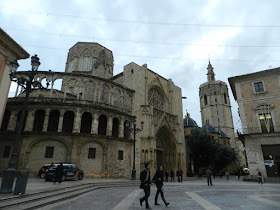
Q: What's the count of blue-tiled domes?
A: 3